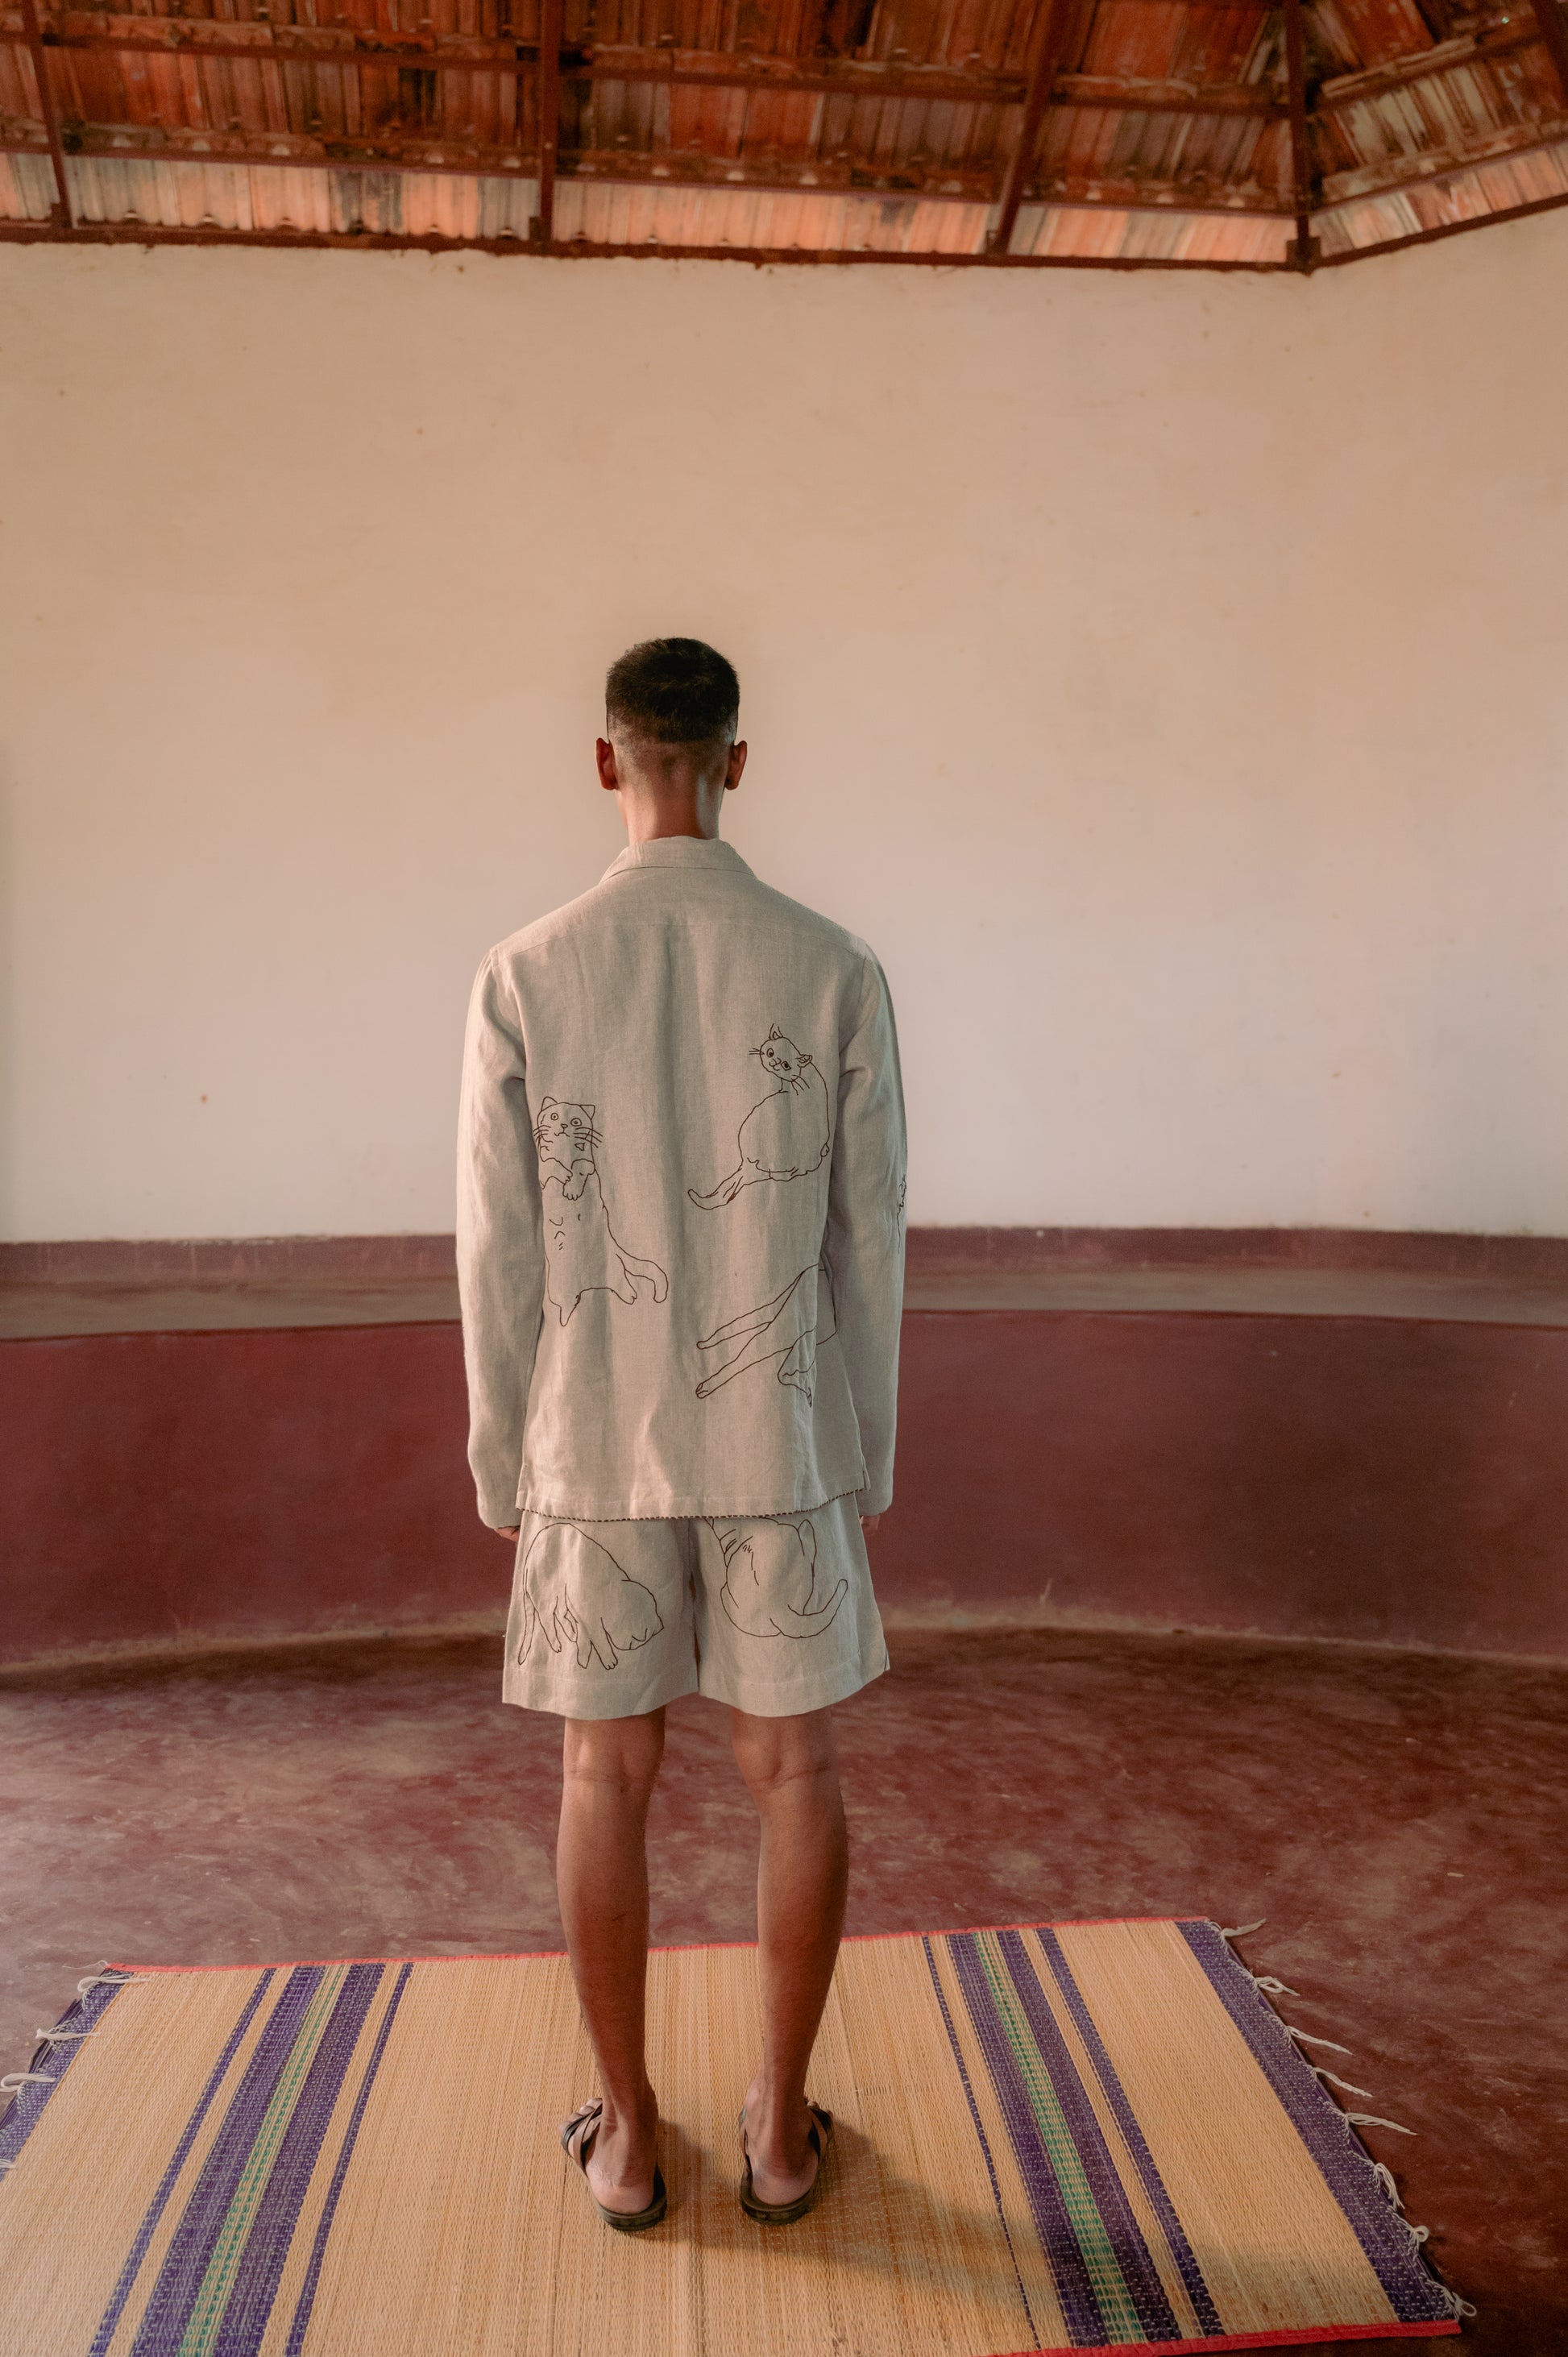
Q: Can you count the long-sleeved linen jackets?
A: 1